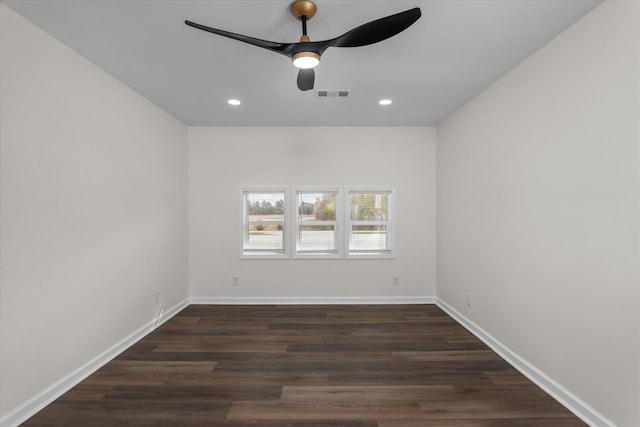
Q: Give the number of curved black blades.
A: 3